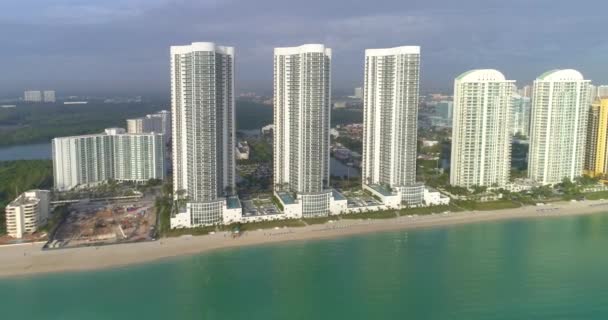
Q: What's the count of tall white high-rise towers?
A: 5